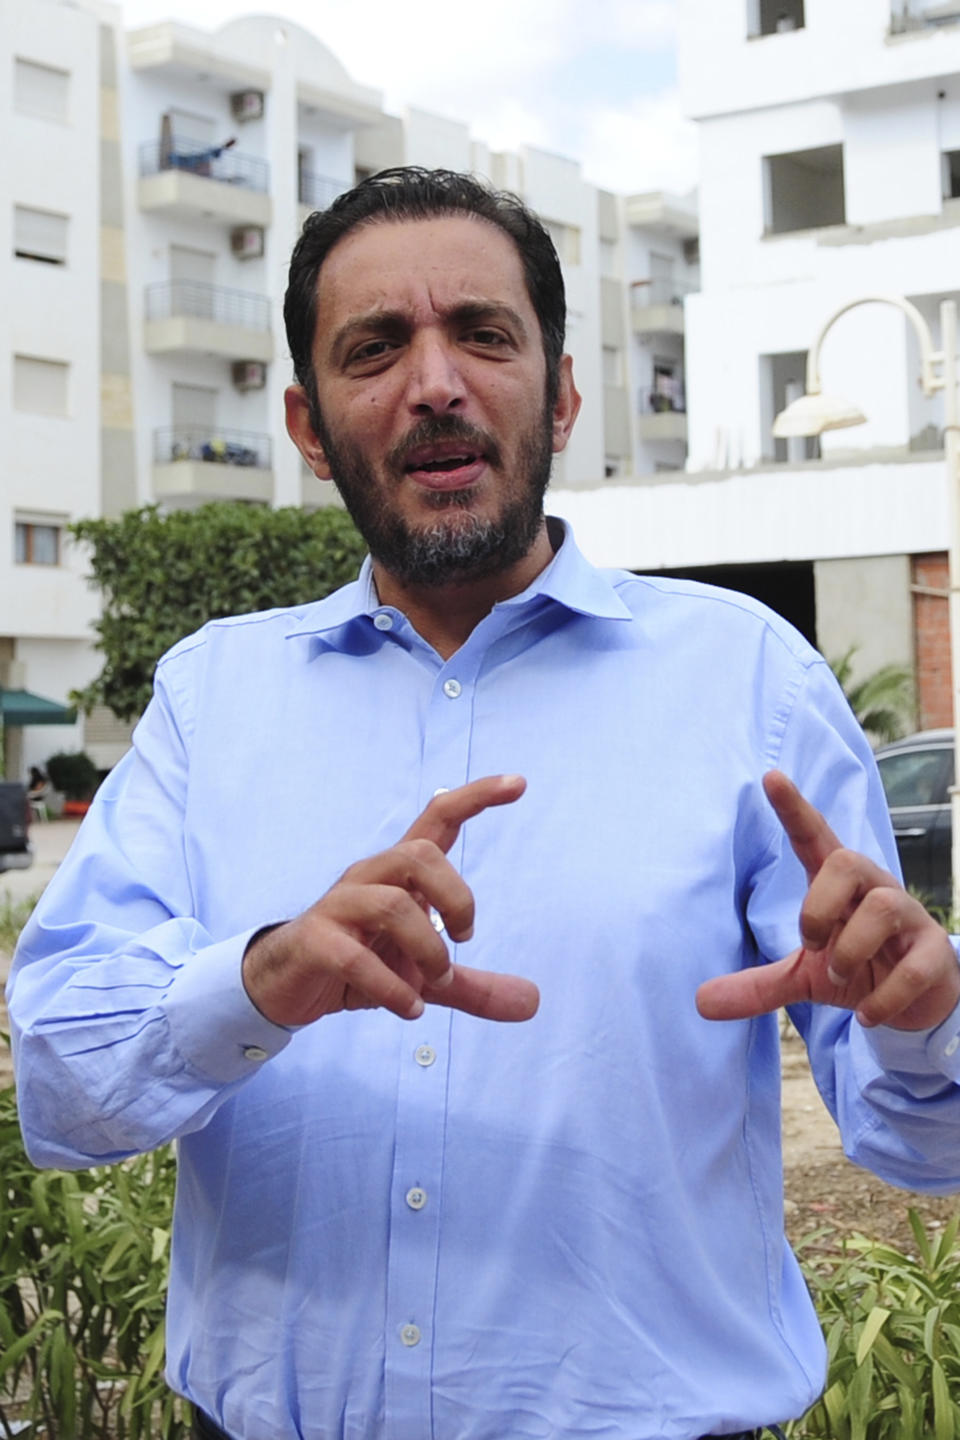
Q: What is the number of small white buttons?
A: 9